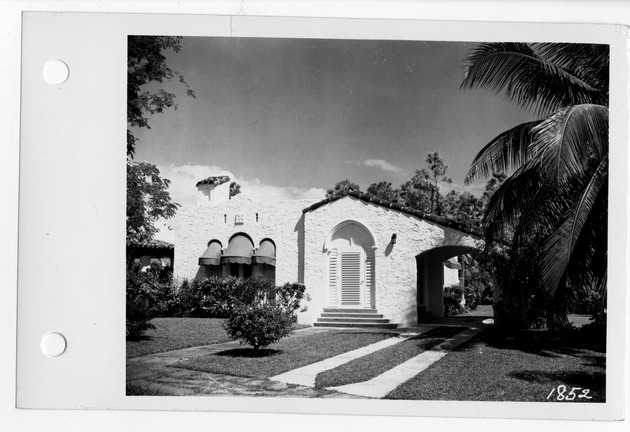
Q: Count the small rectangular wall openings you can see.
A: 2